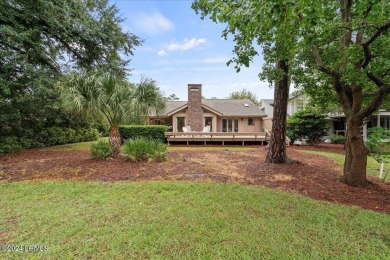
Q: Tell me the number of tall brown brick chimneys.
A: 1